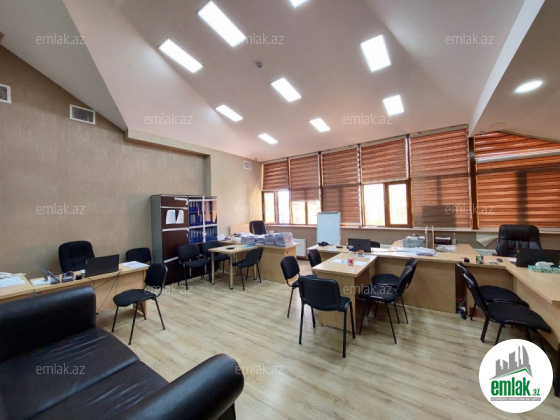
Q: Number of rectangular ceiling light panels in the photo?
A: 9